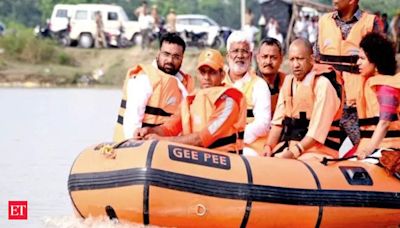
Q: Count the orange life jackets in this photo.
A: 7